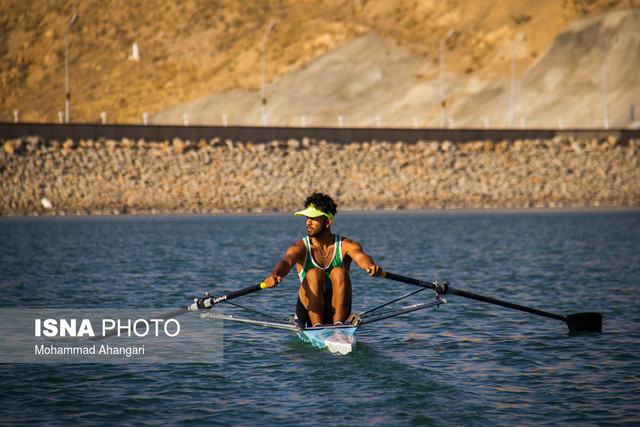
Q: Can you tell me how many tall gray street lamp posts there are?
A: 5